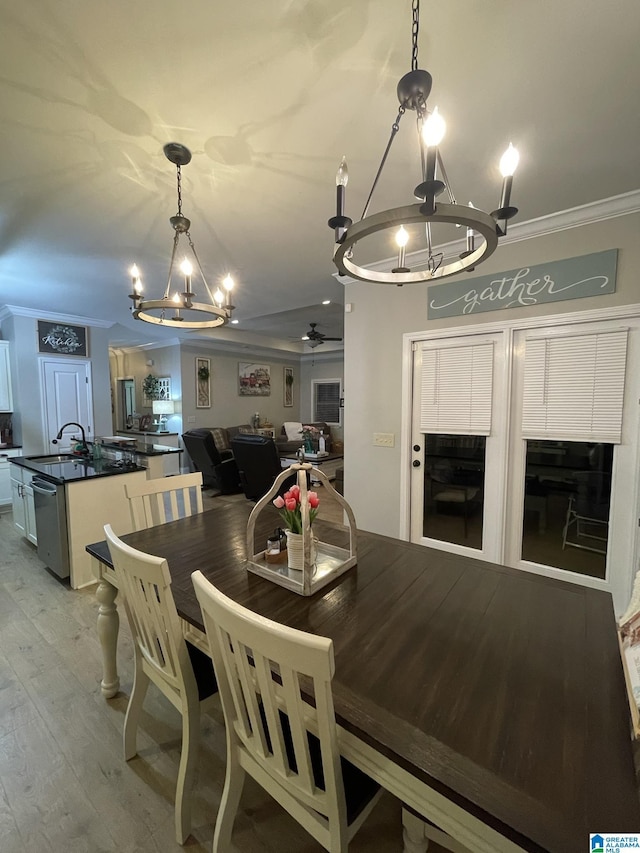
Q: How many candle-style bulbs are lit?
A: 9